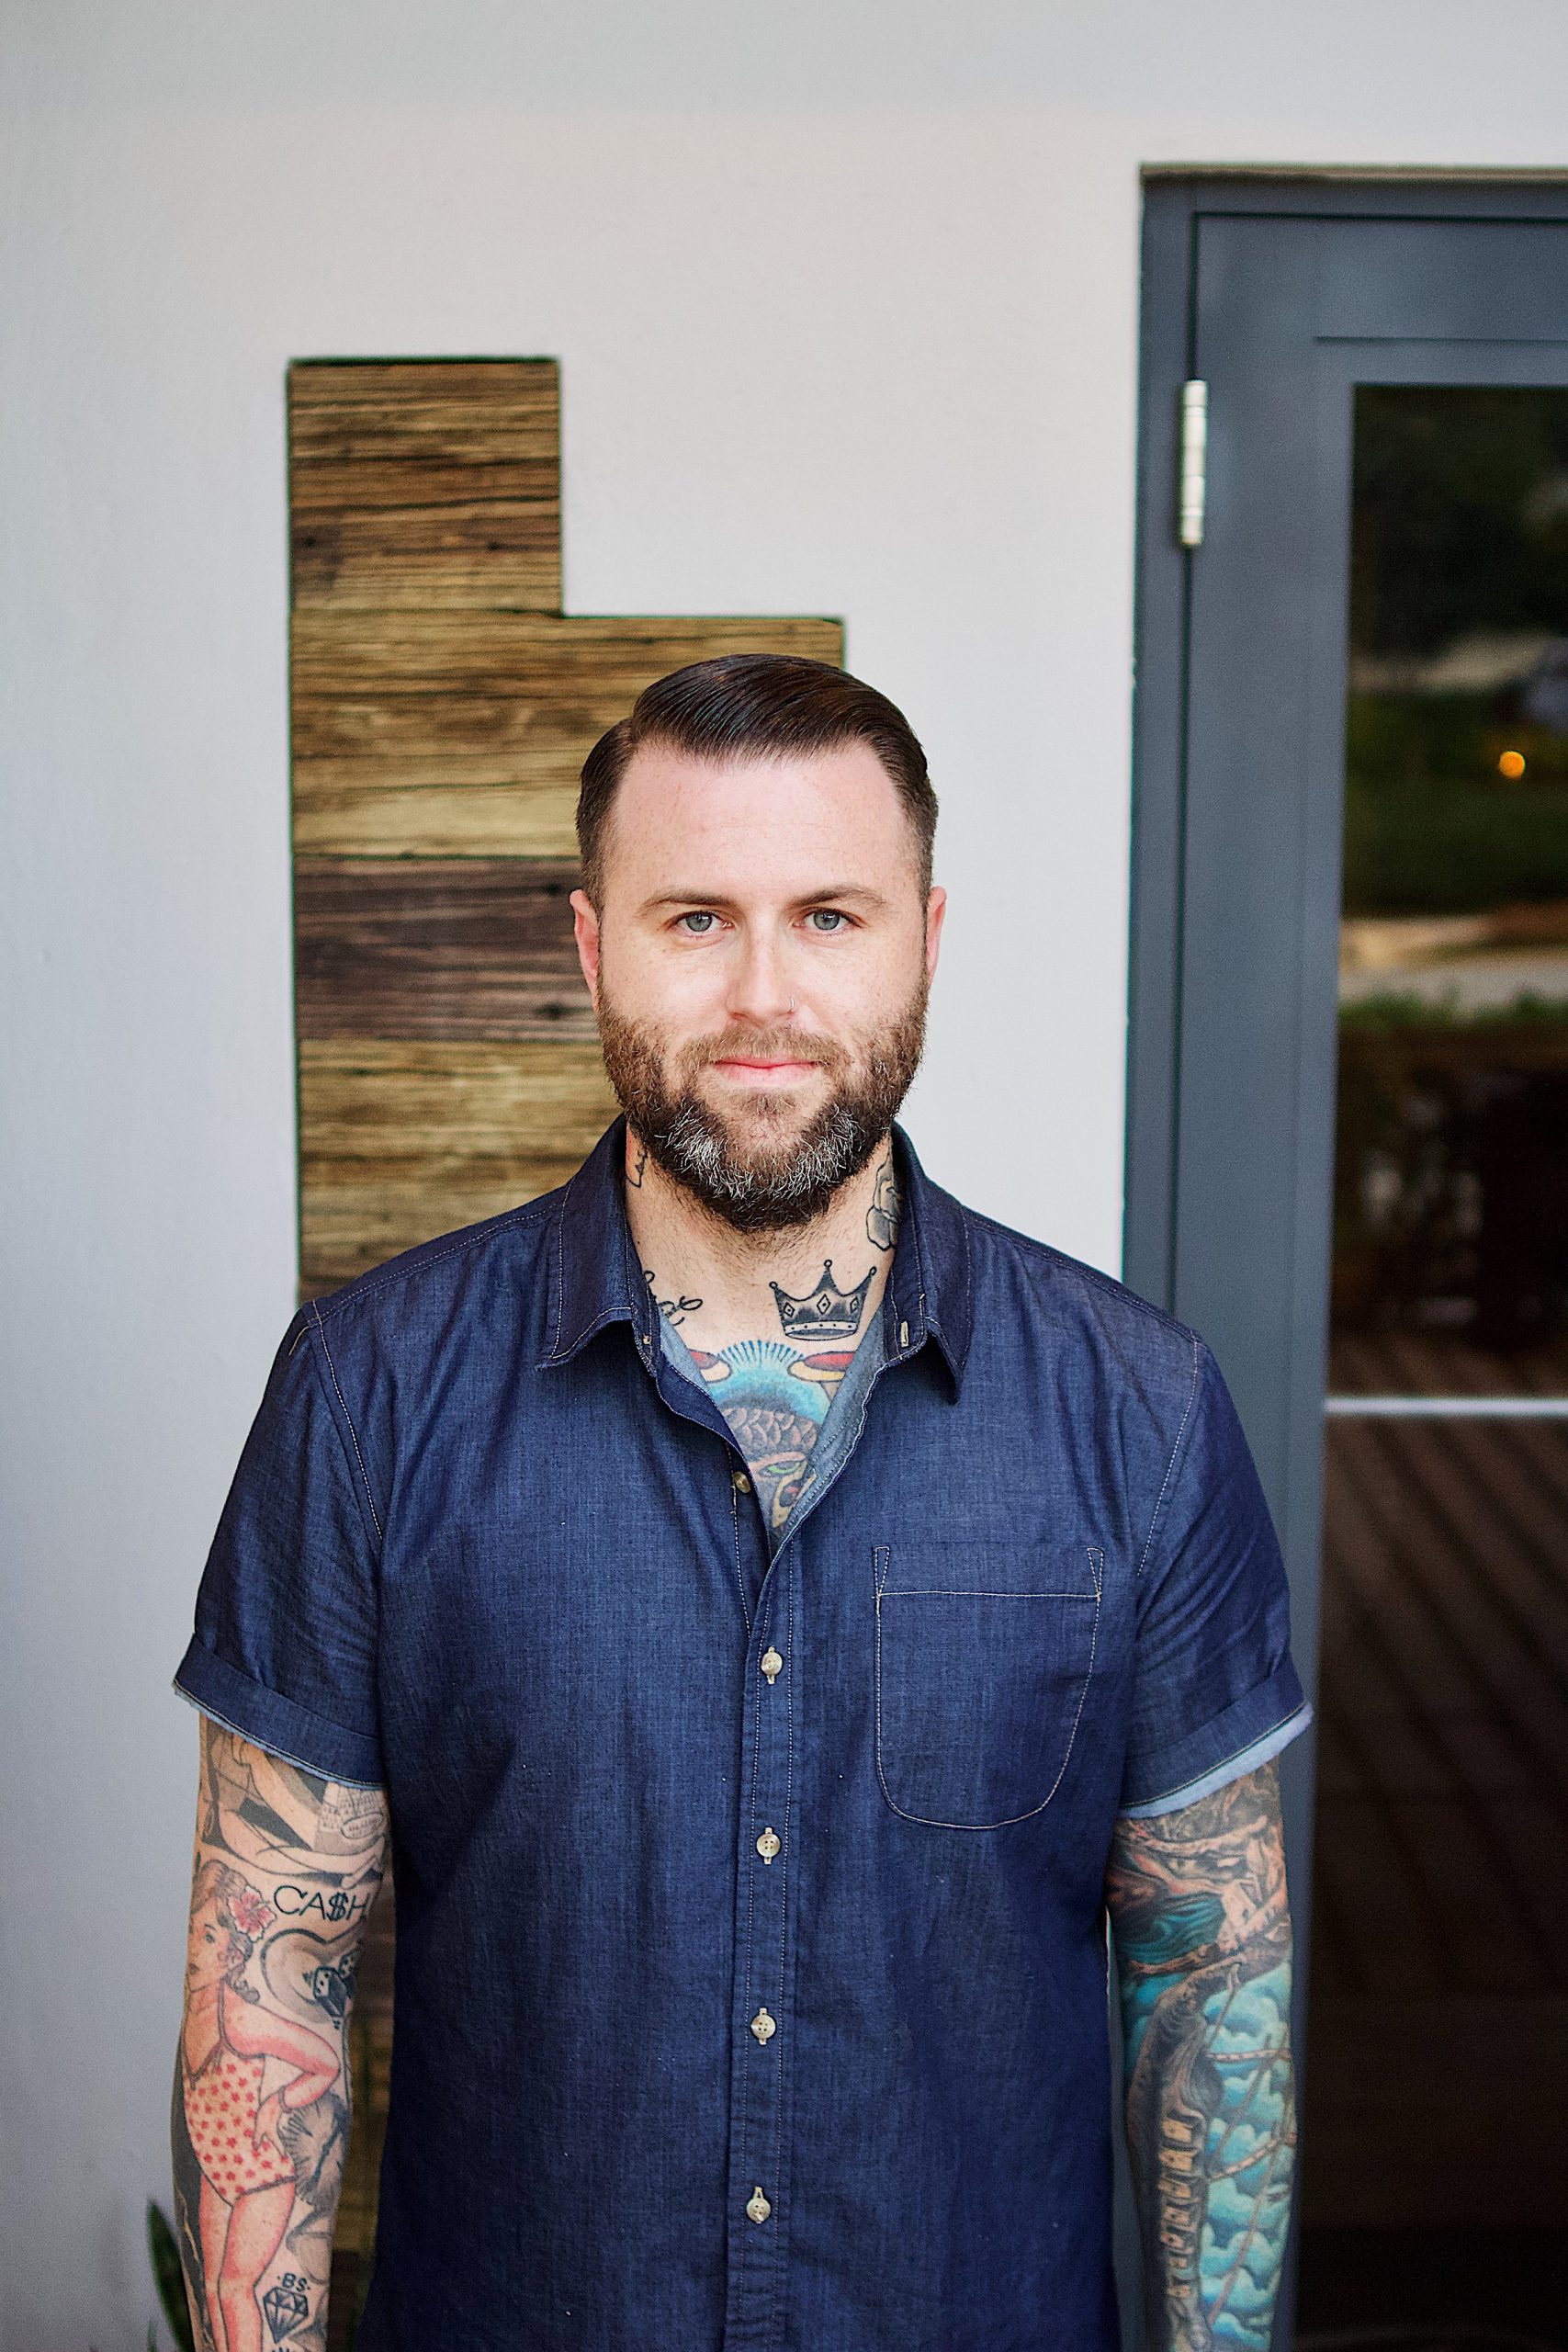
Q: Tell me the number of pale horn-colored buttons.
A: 5